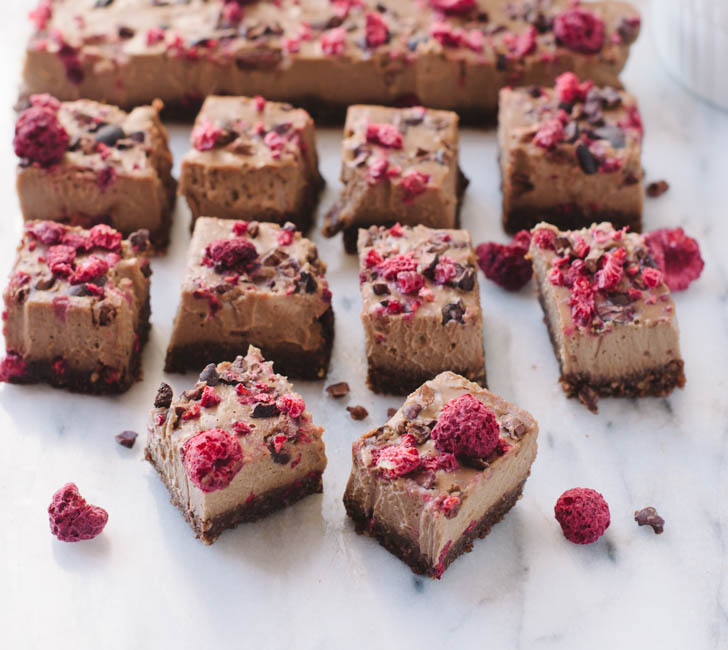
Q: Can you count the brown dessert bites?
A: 10